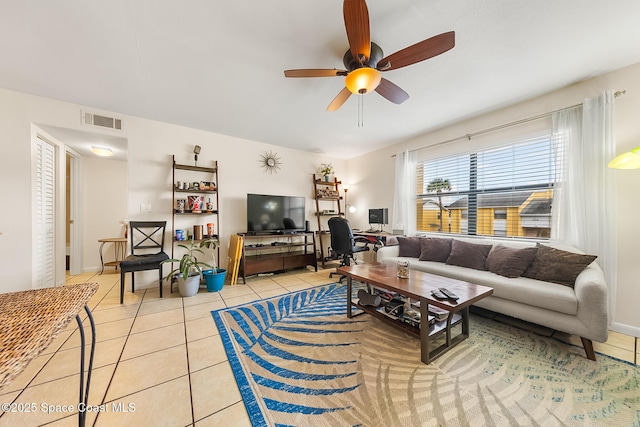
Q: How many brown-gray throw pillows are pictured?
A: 5